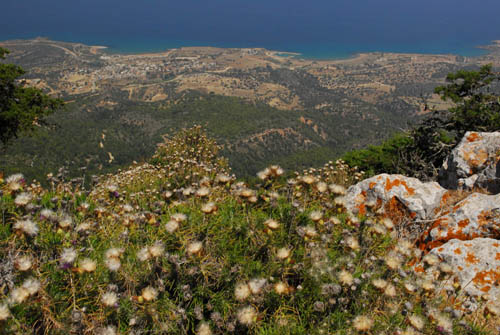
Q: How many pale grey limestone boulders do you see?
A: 4